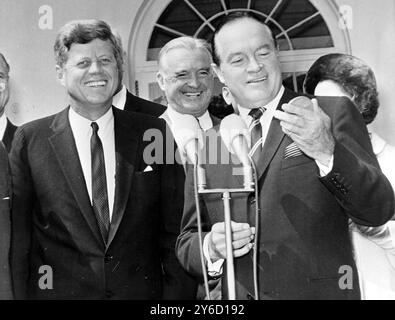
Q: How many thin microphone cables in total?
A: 2